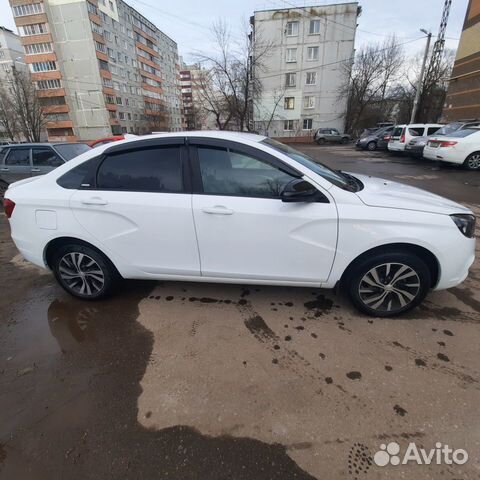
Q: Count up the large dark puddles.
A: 1